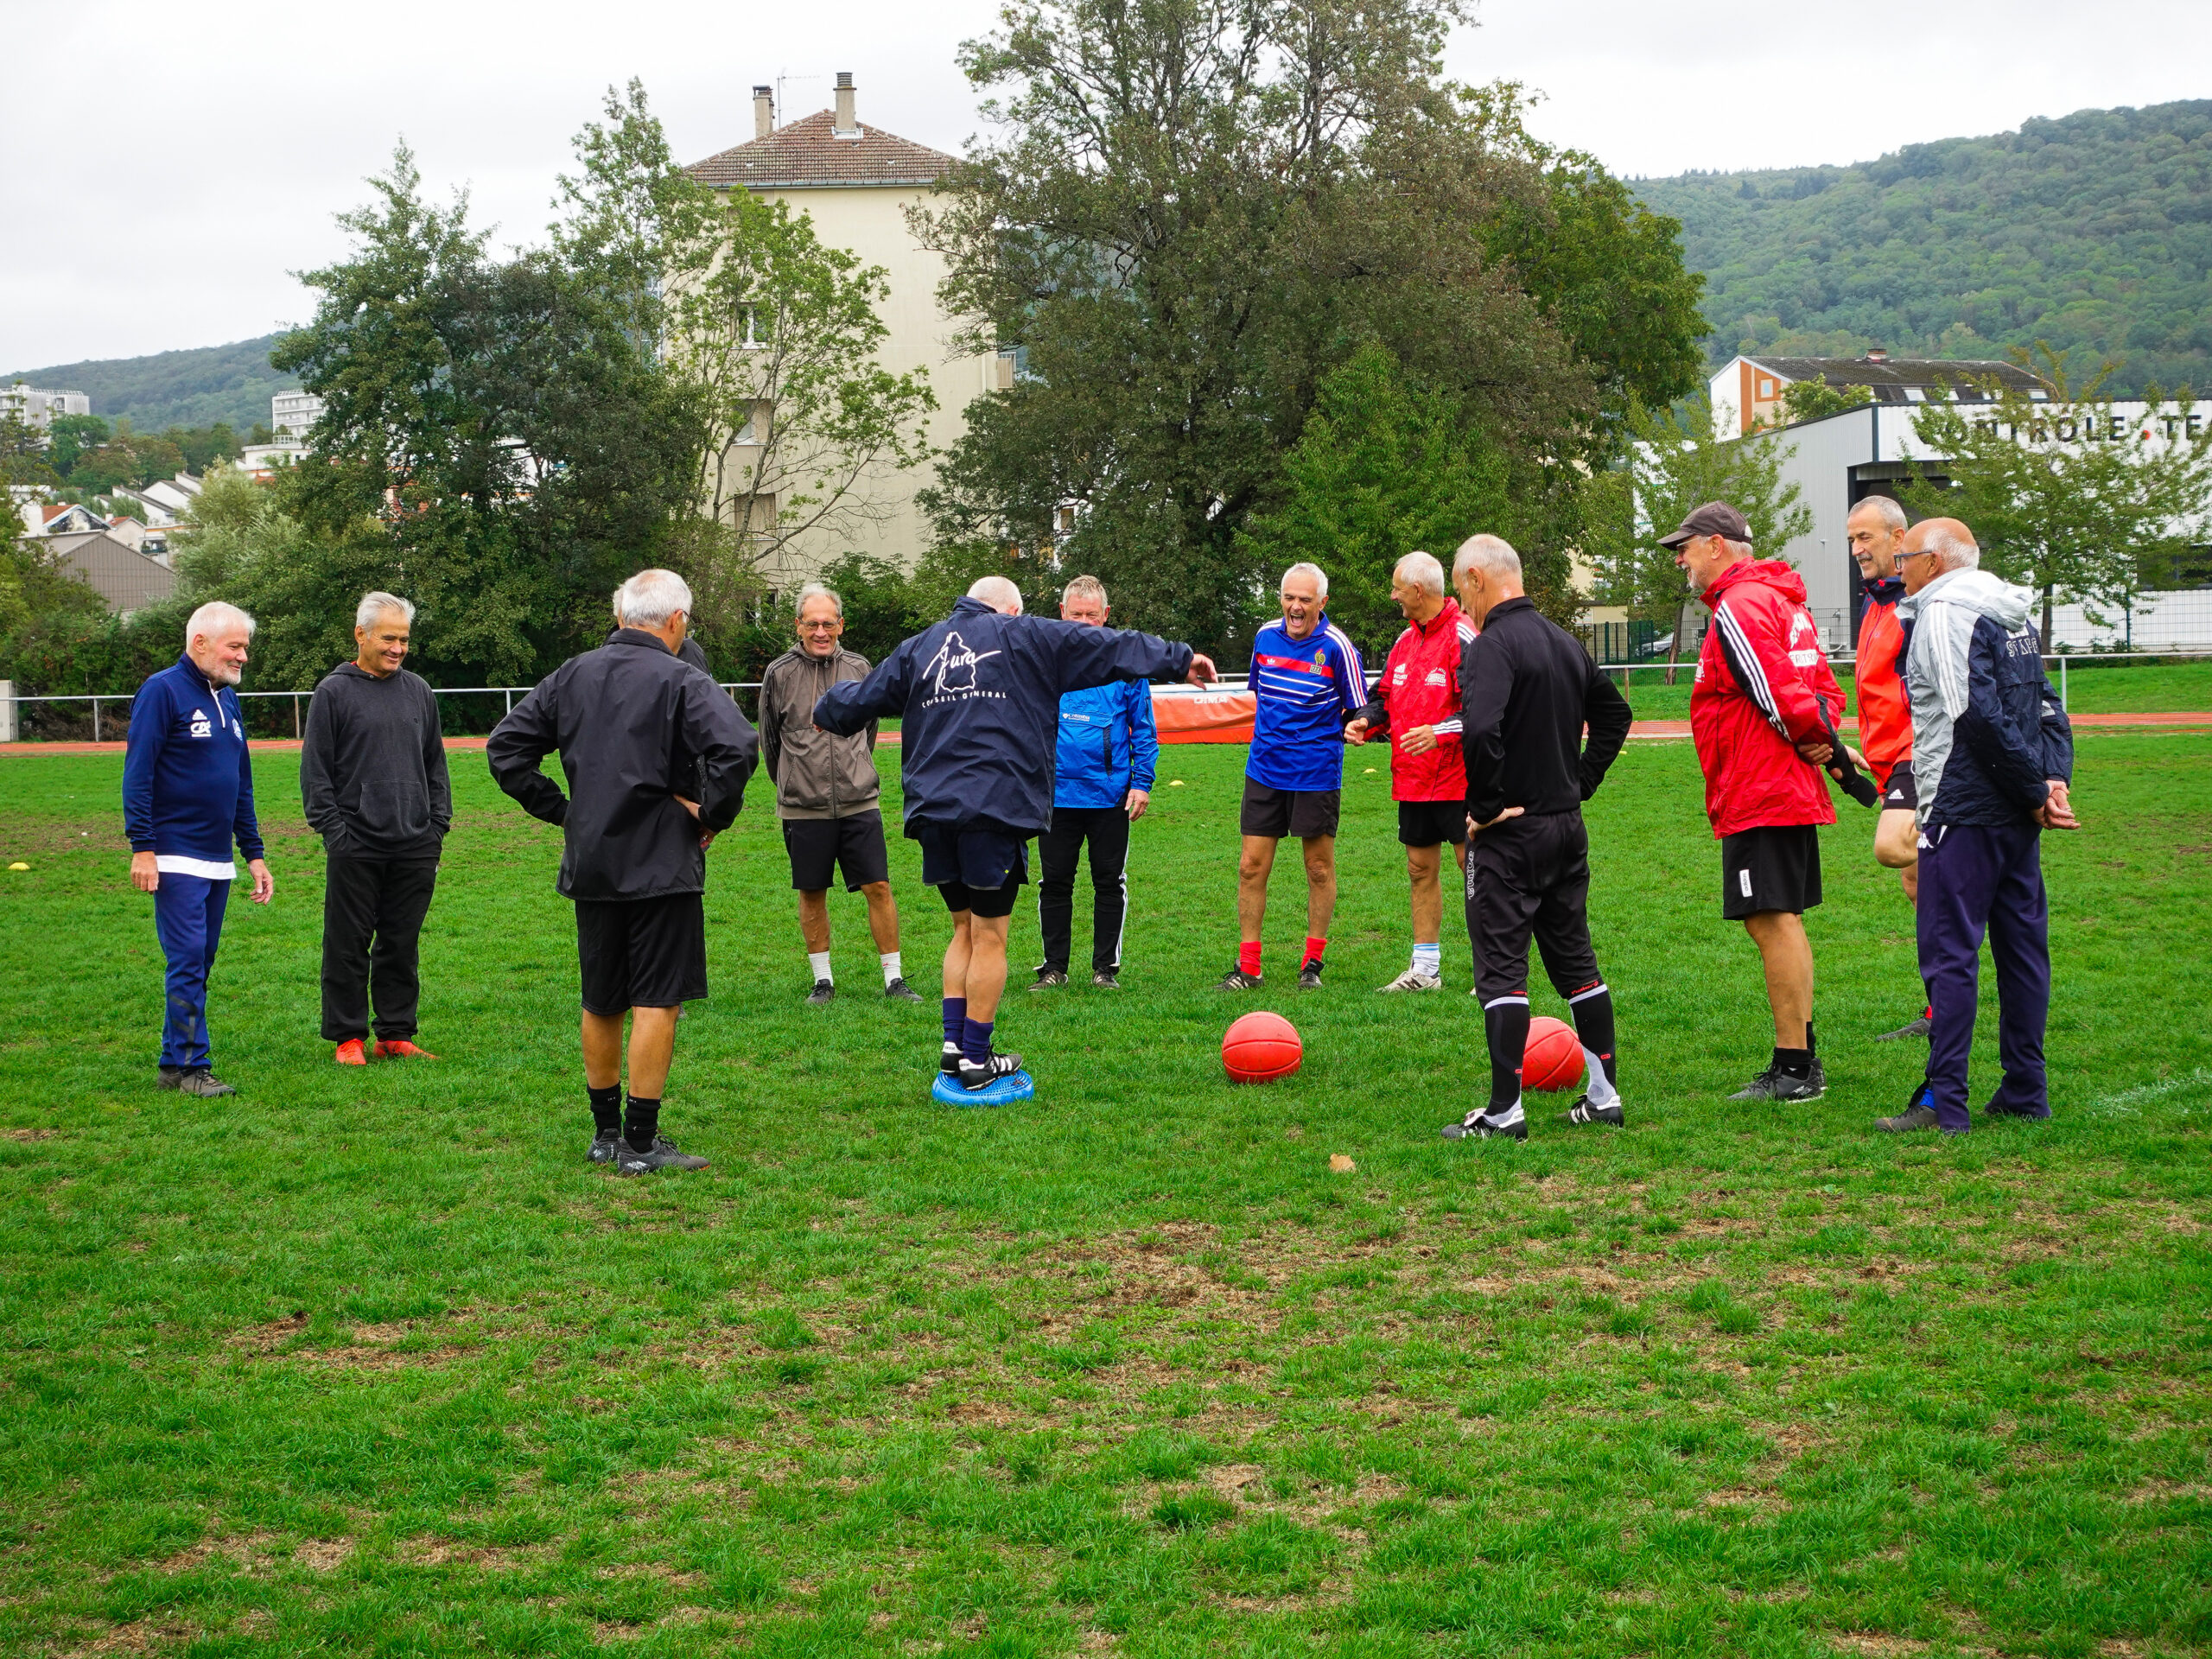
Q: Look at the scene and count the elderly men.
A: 13